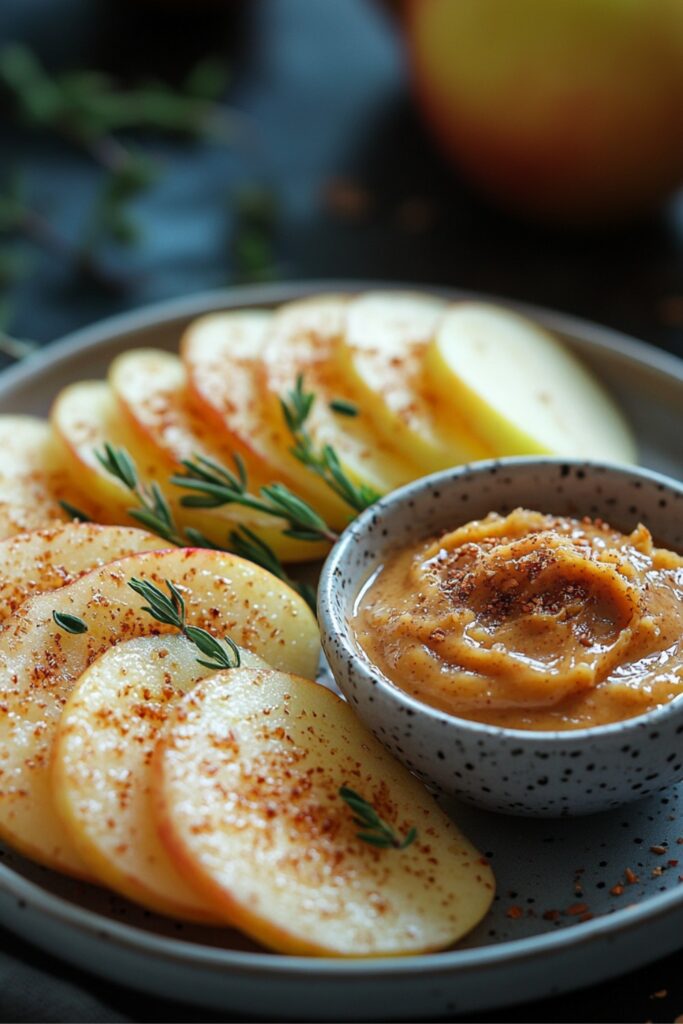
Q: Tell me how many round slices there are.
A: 11